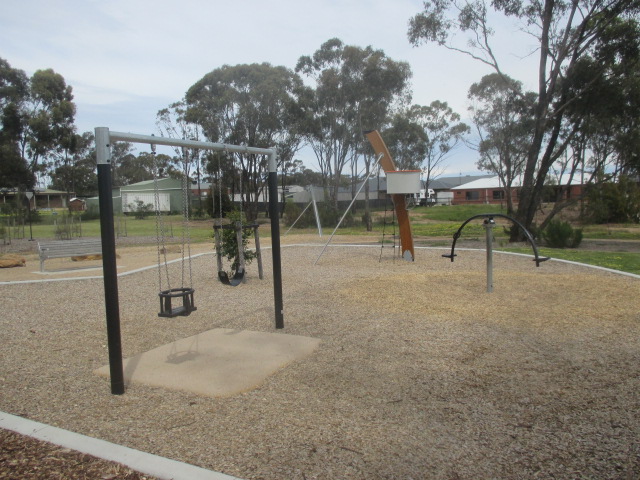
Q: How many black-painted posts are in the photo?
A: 2